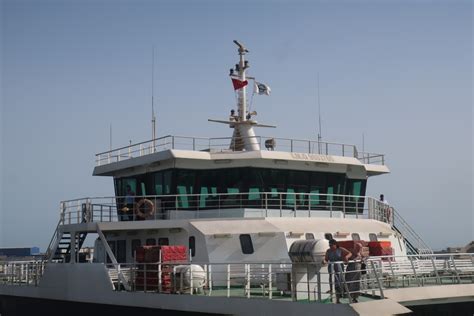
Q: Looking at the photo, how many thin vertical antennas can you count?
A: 4